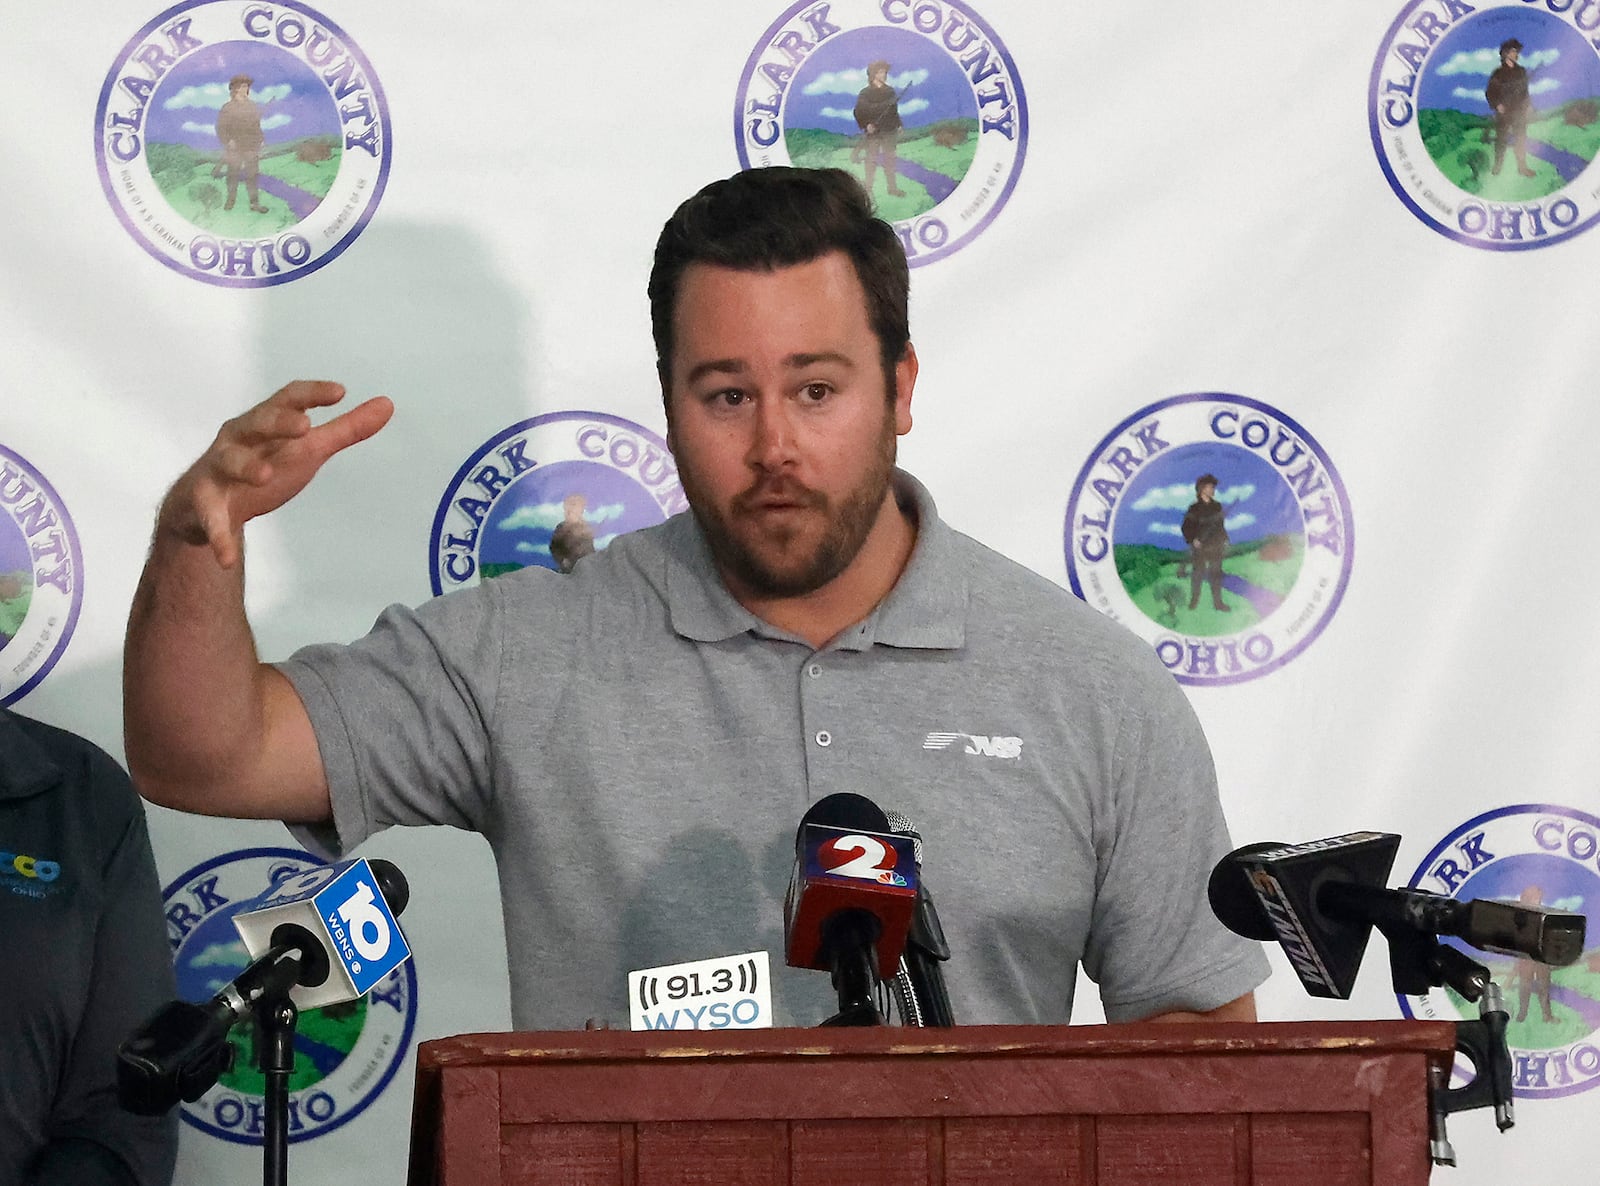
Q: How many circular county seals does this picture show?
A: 8